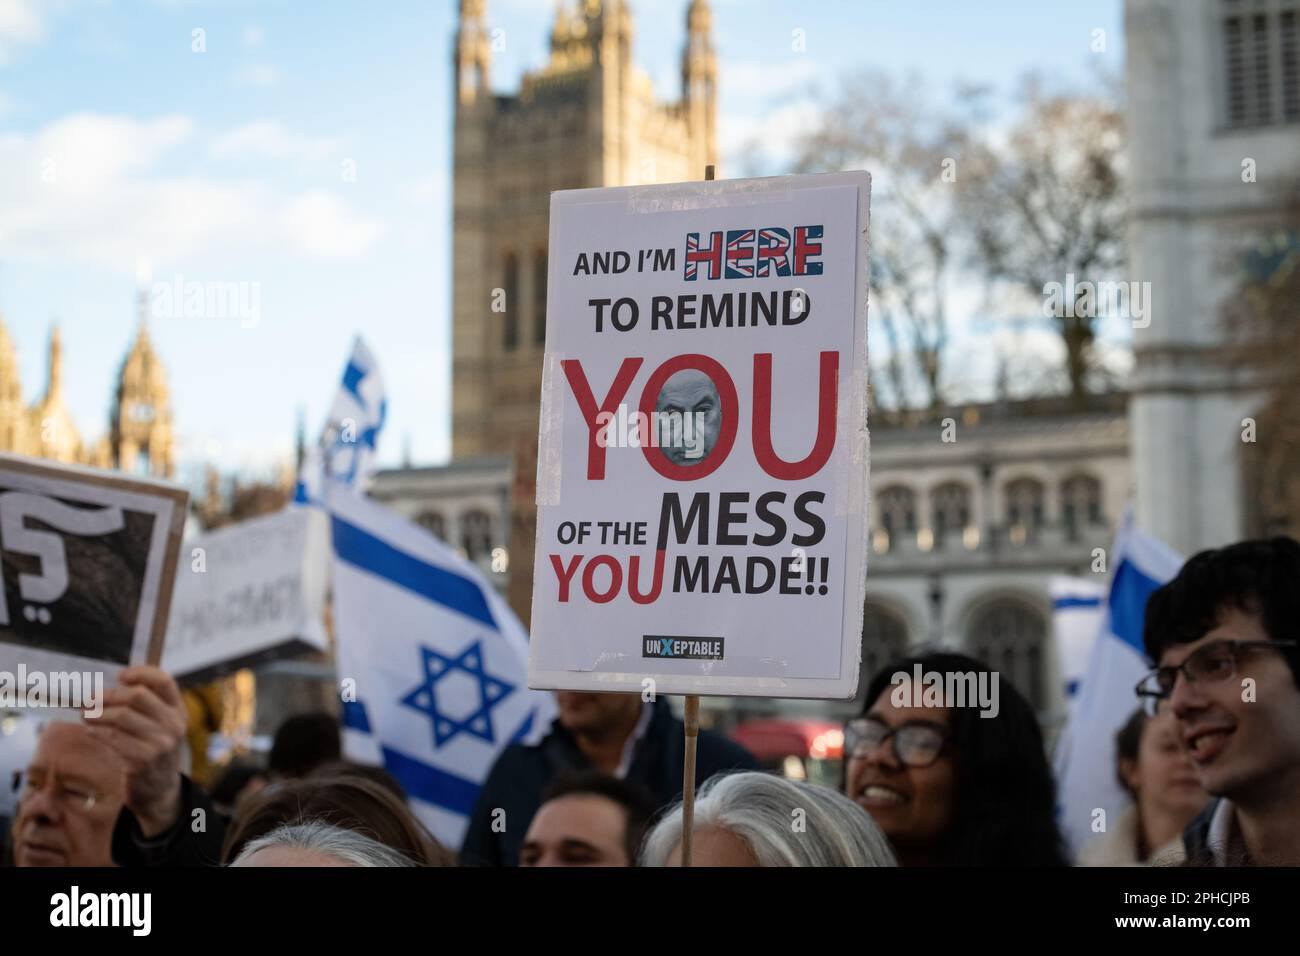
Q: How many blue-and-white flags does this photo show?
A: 4